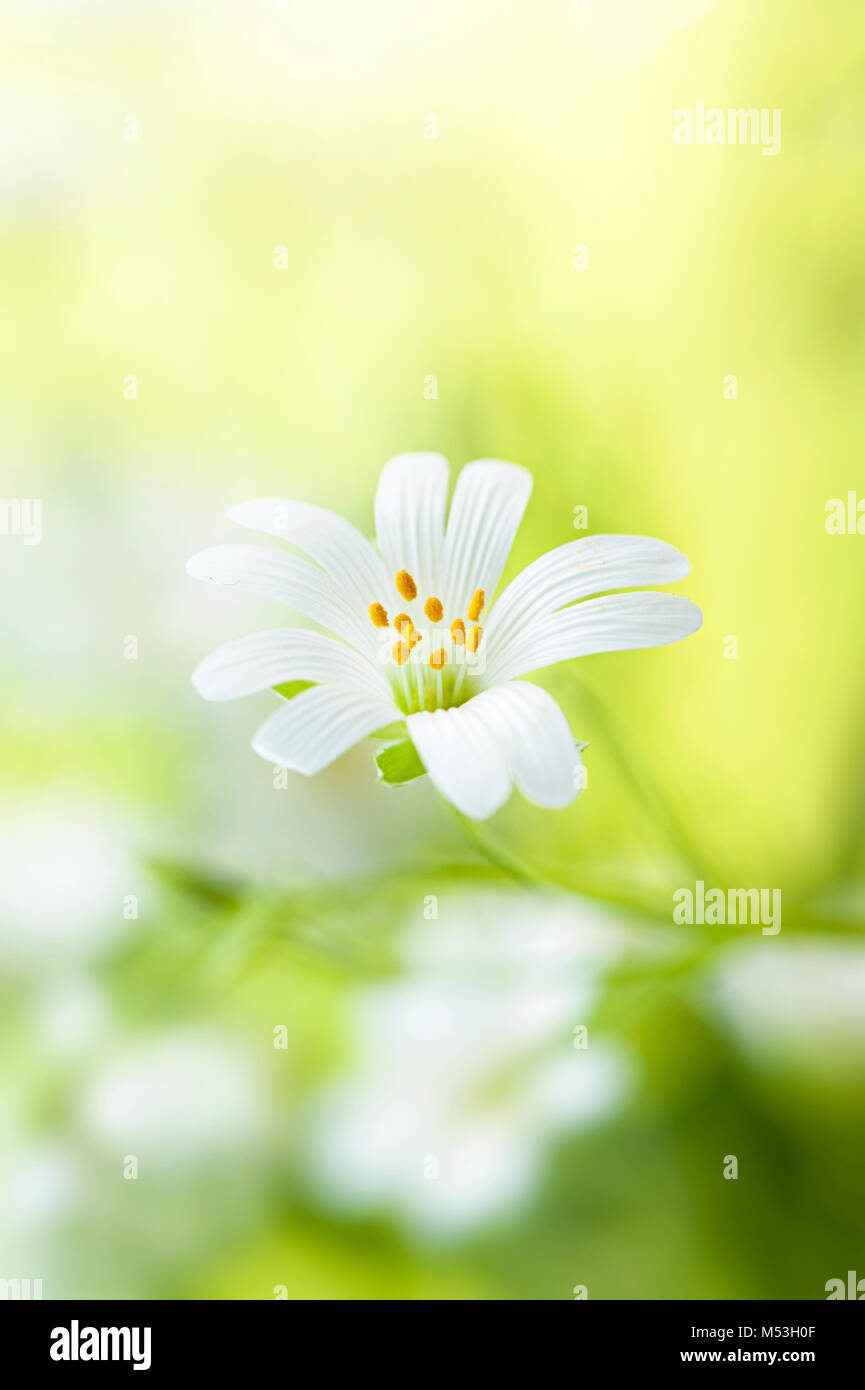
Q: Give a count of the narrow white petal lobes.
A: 10